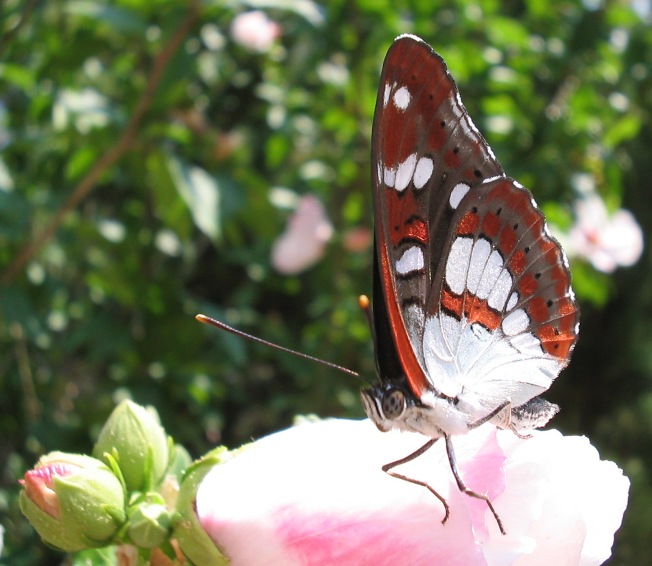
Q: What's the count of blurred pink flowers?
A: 3